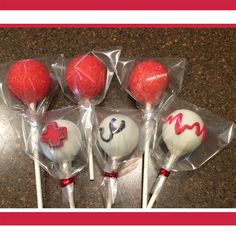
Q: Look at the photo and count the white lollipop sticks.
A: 6